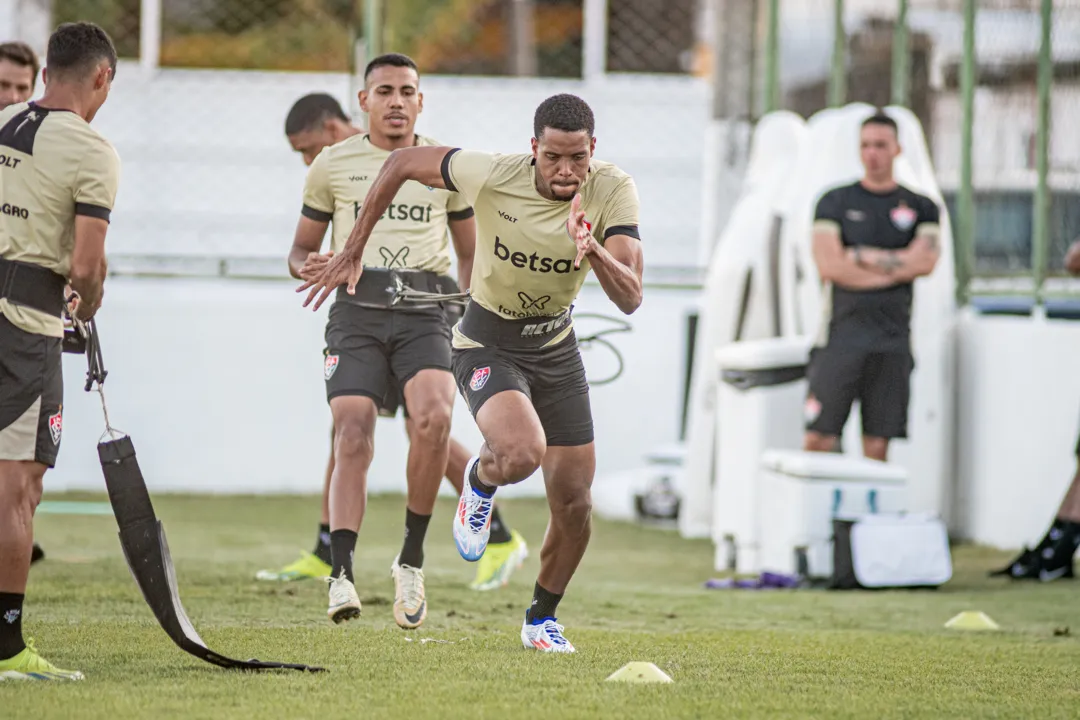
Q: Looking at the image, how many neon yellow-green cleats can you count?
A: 3